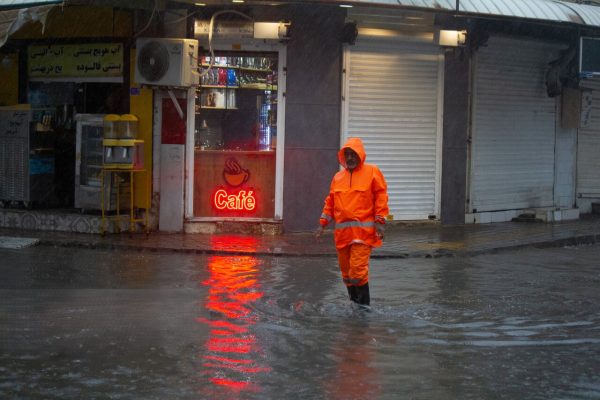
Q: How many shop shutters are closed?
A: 3